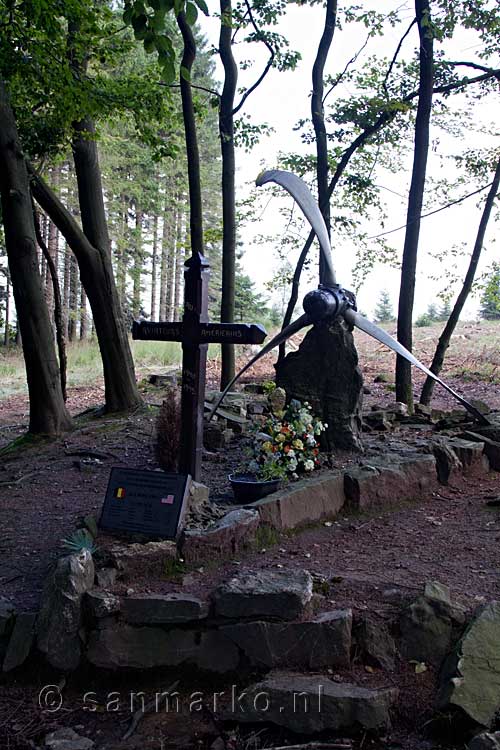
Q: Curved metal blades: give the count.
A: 3